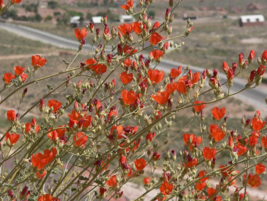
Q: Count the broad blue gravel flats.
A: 0